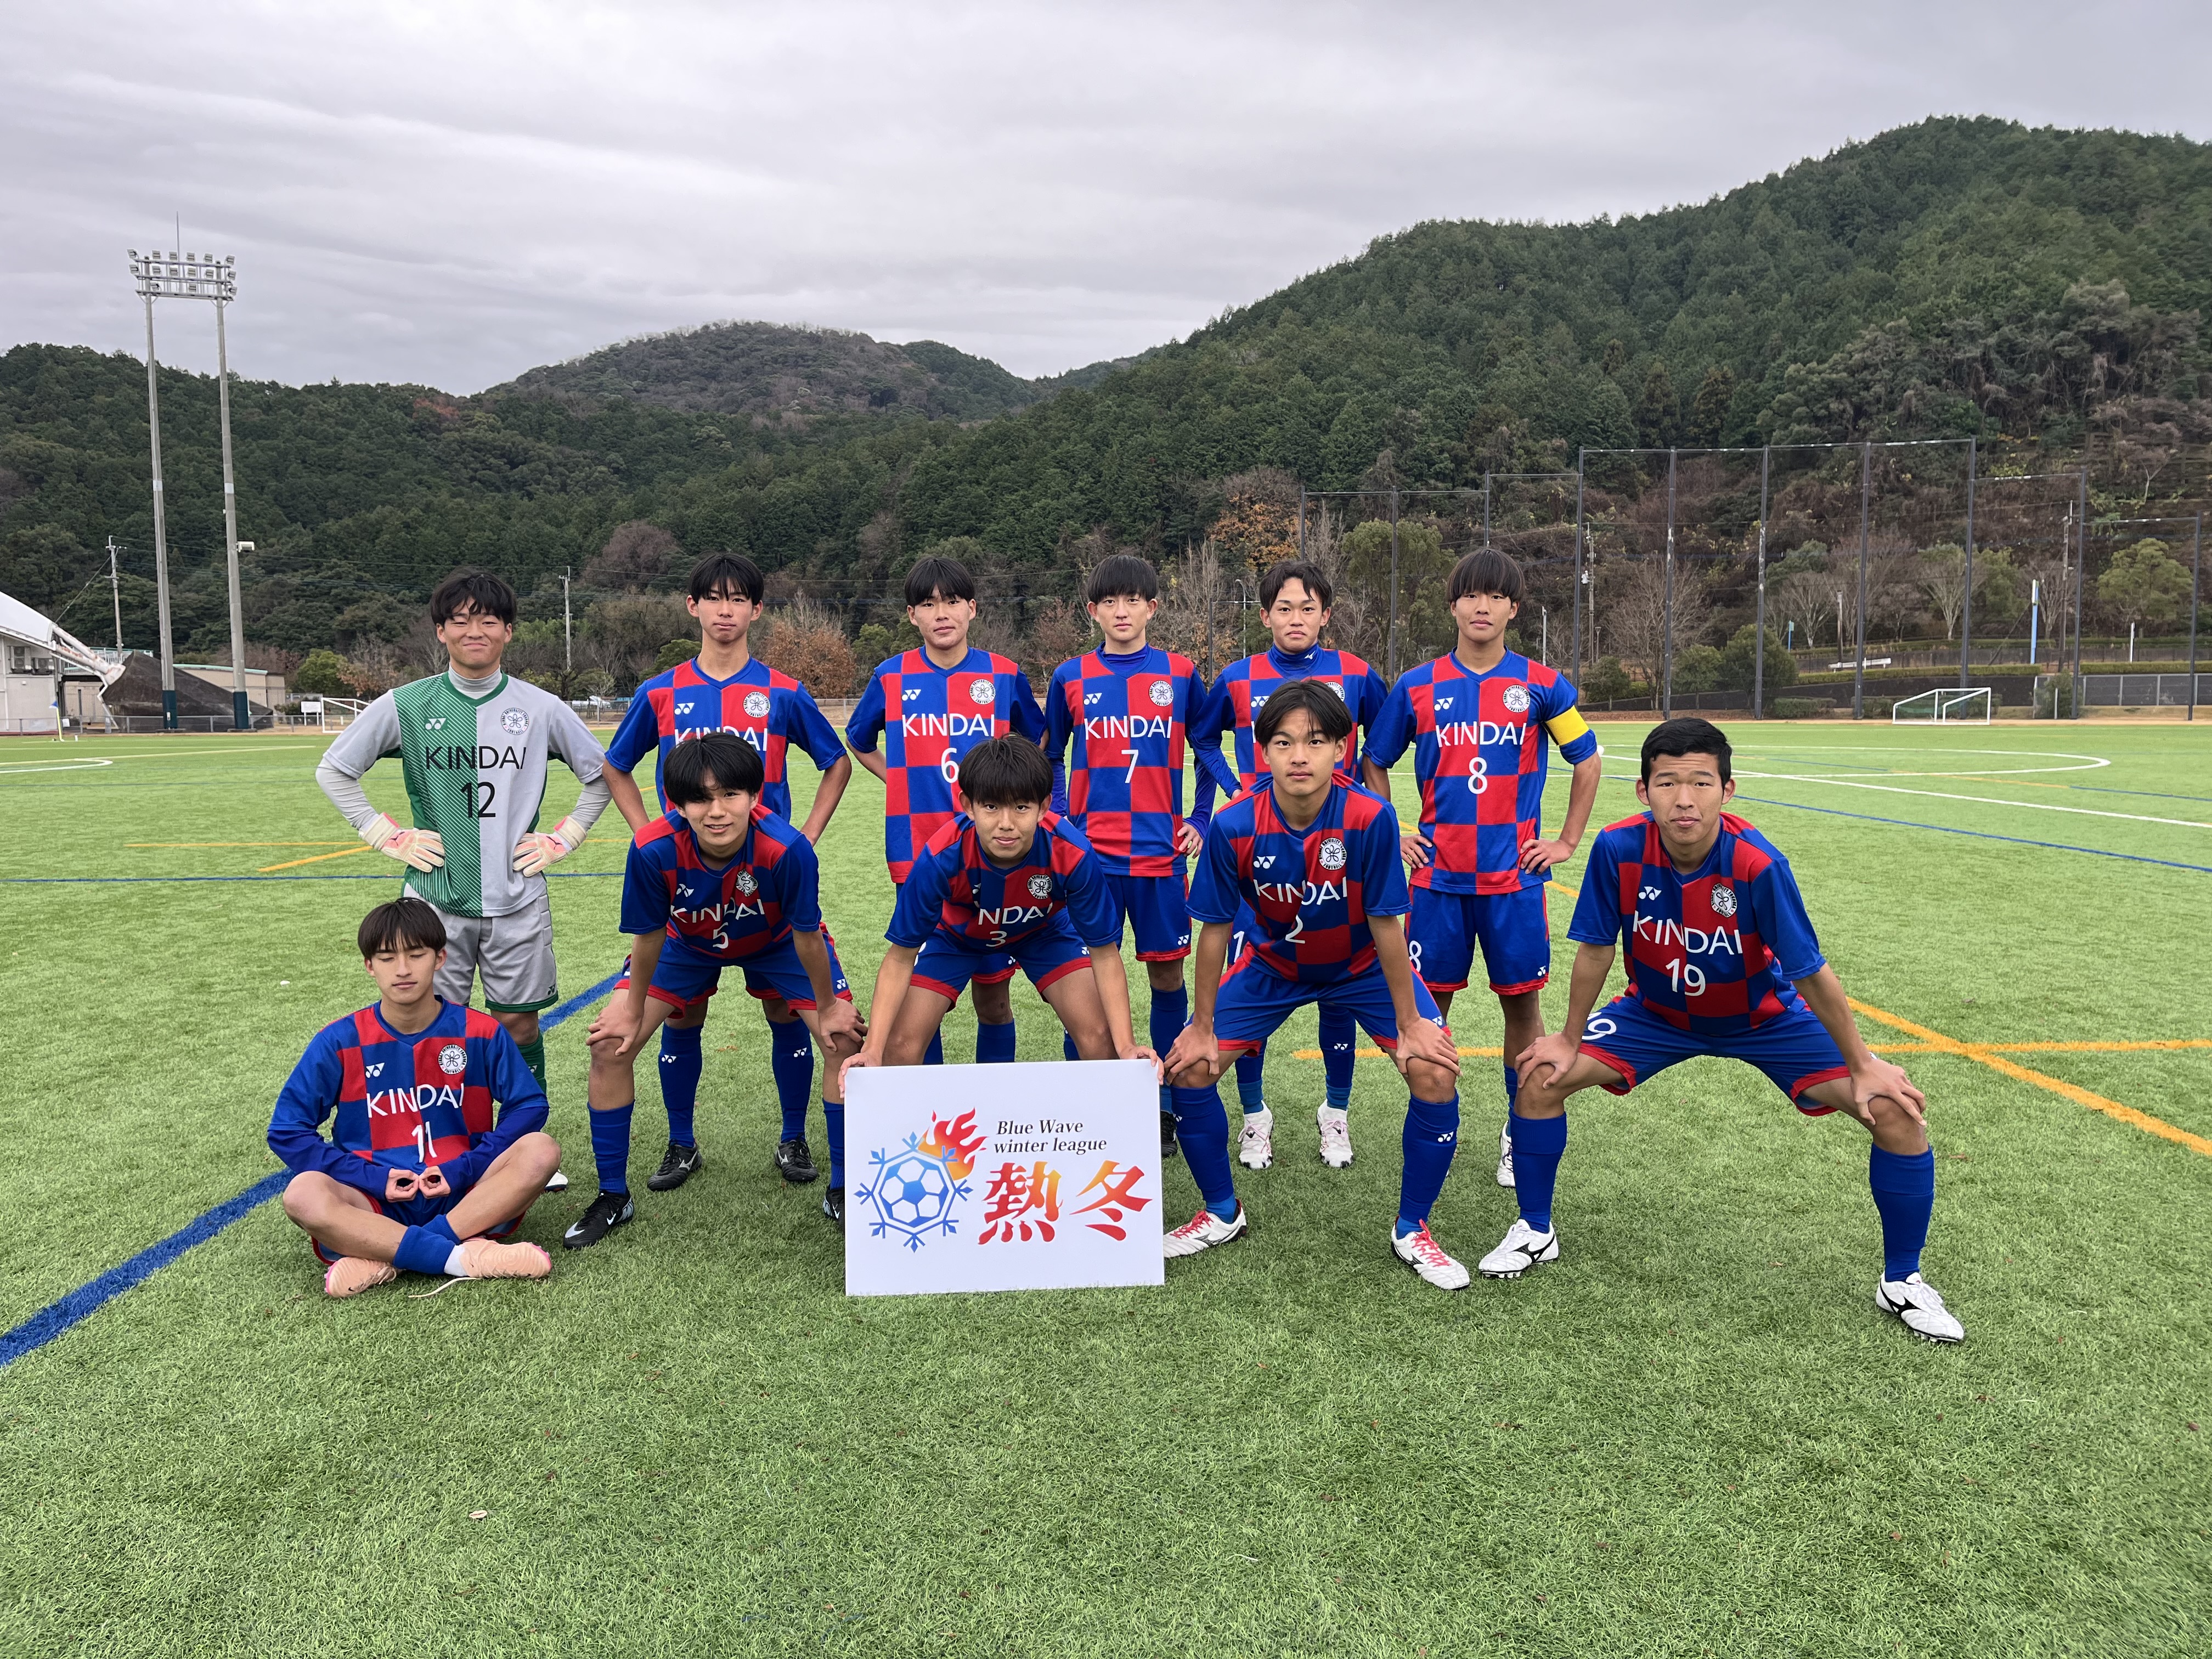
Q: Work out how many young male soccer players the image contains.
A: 11